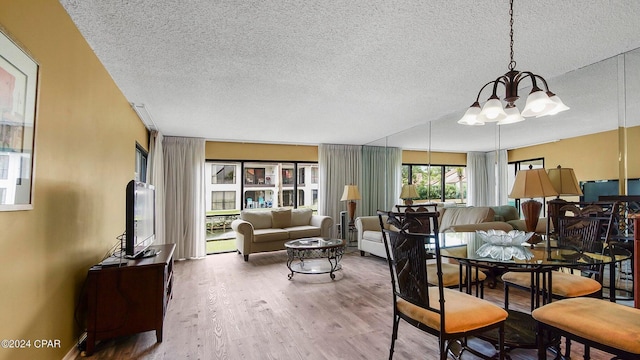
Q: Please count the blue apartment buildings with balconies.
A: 0